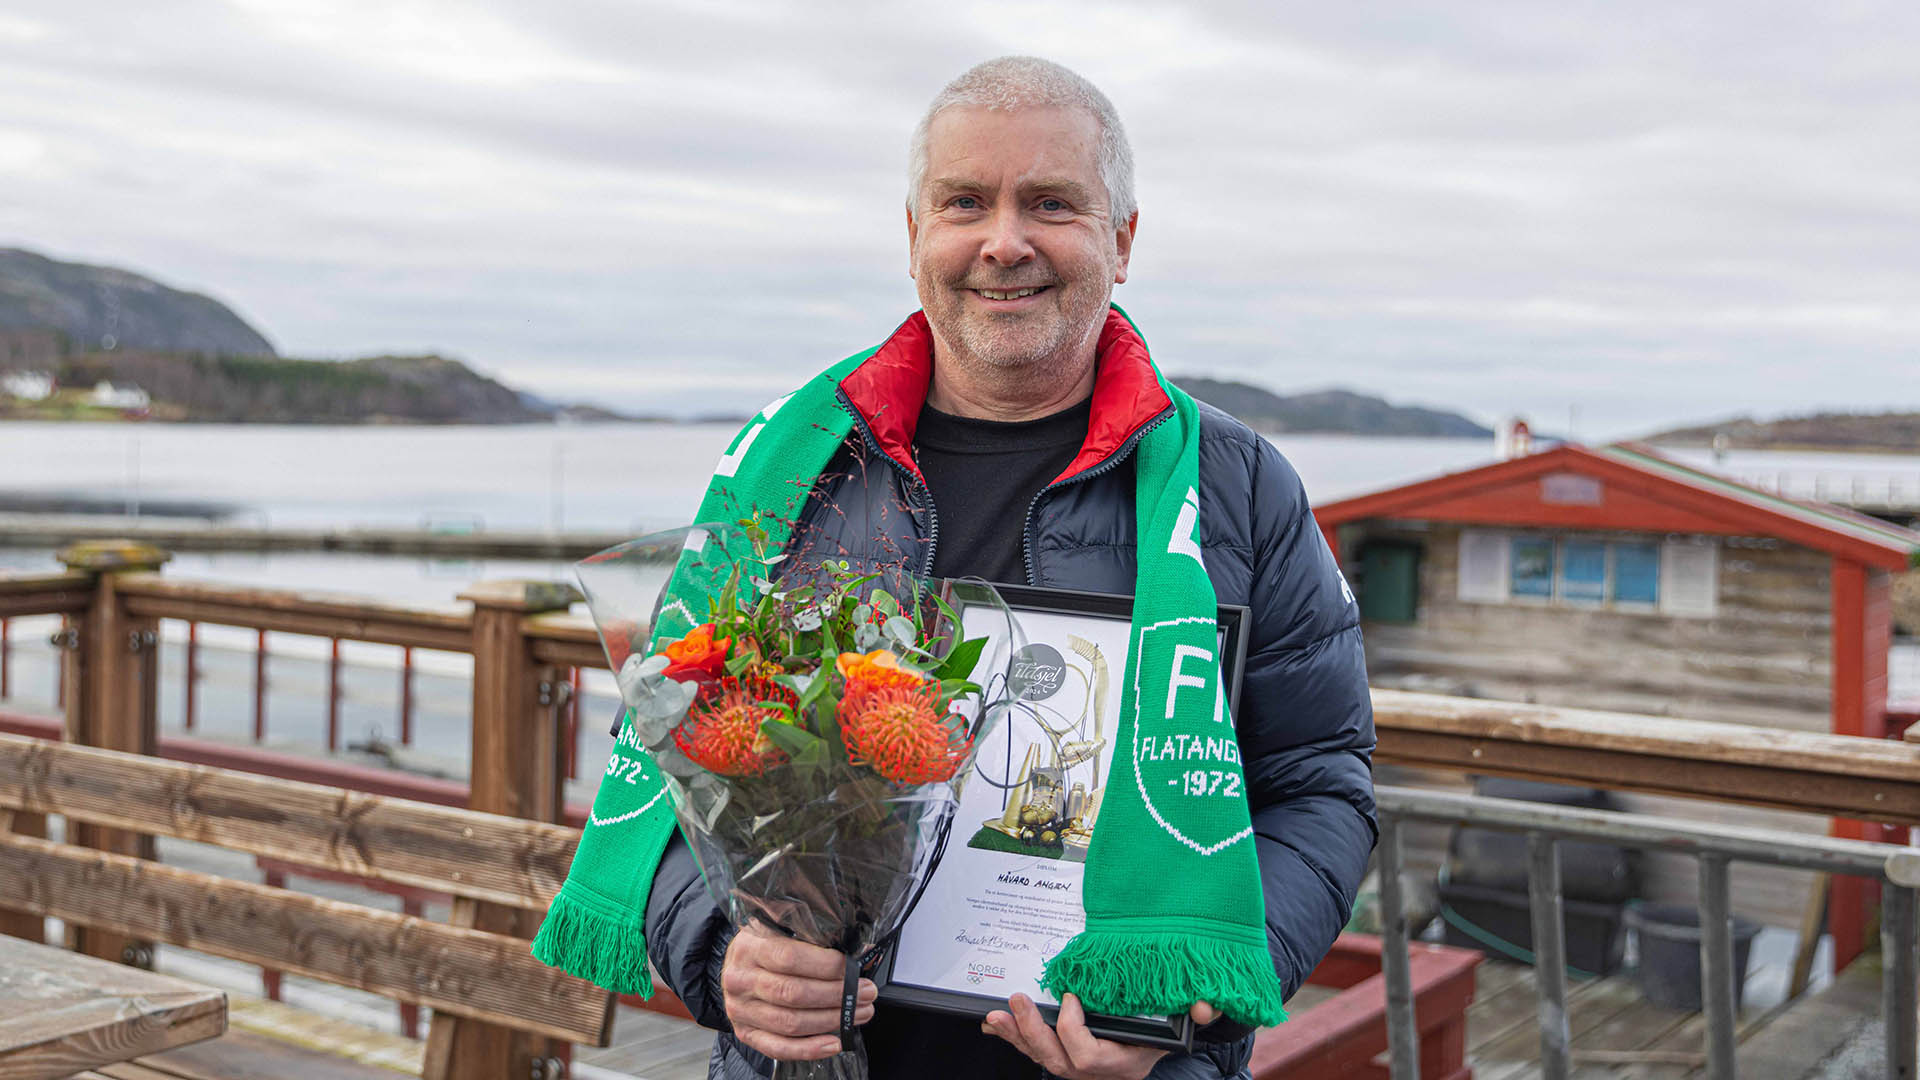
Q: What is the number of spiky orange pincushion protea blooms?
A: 2